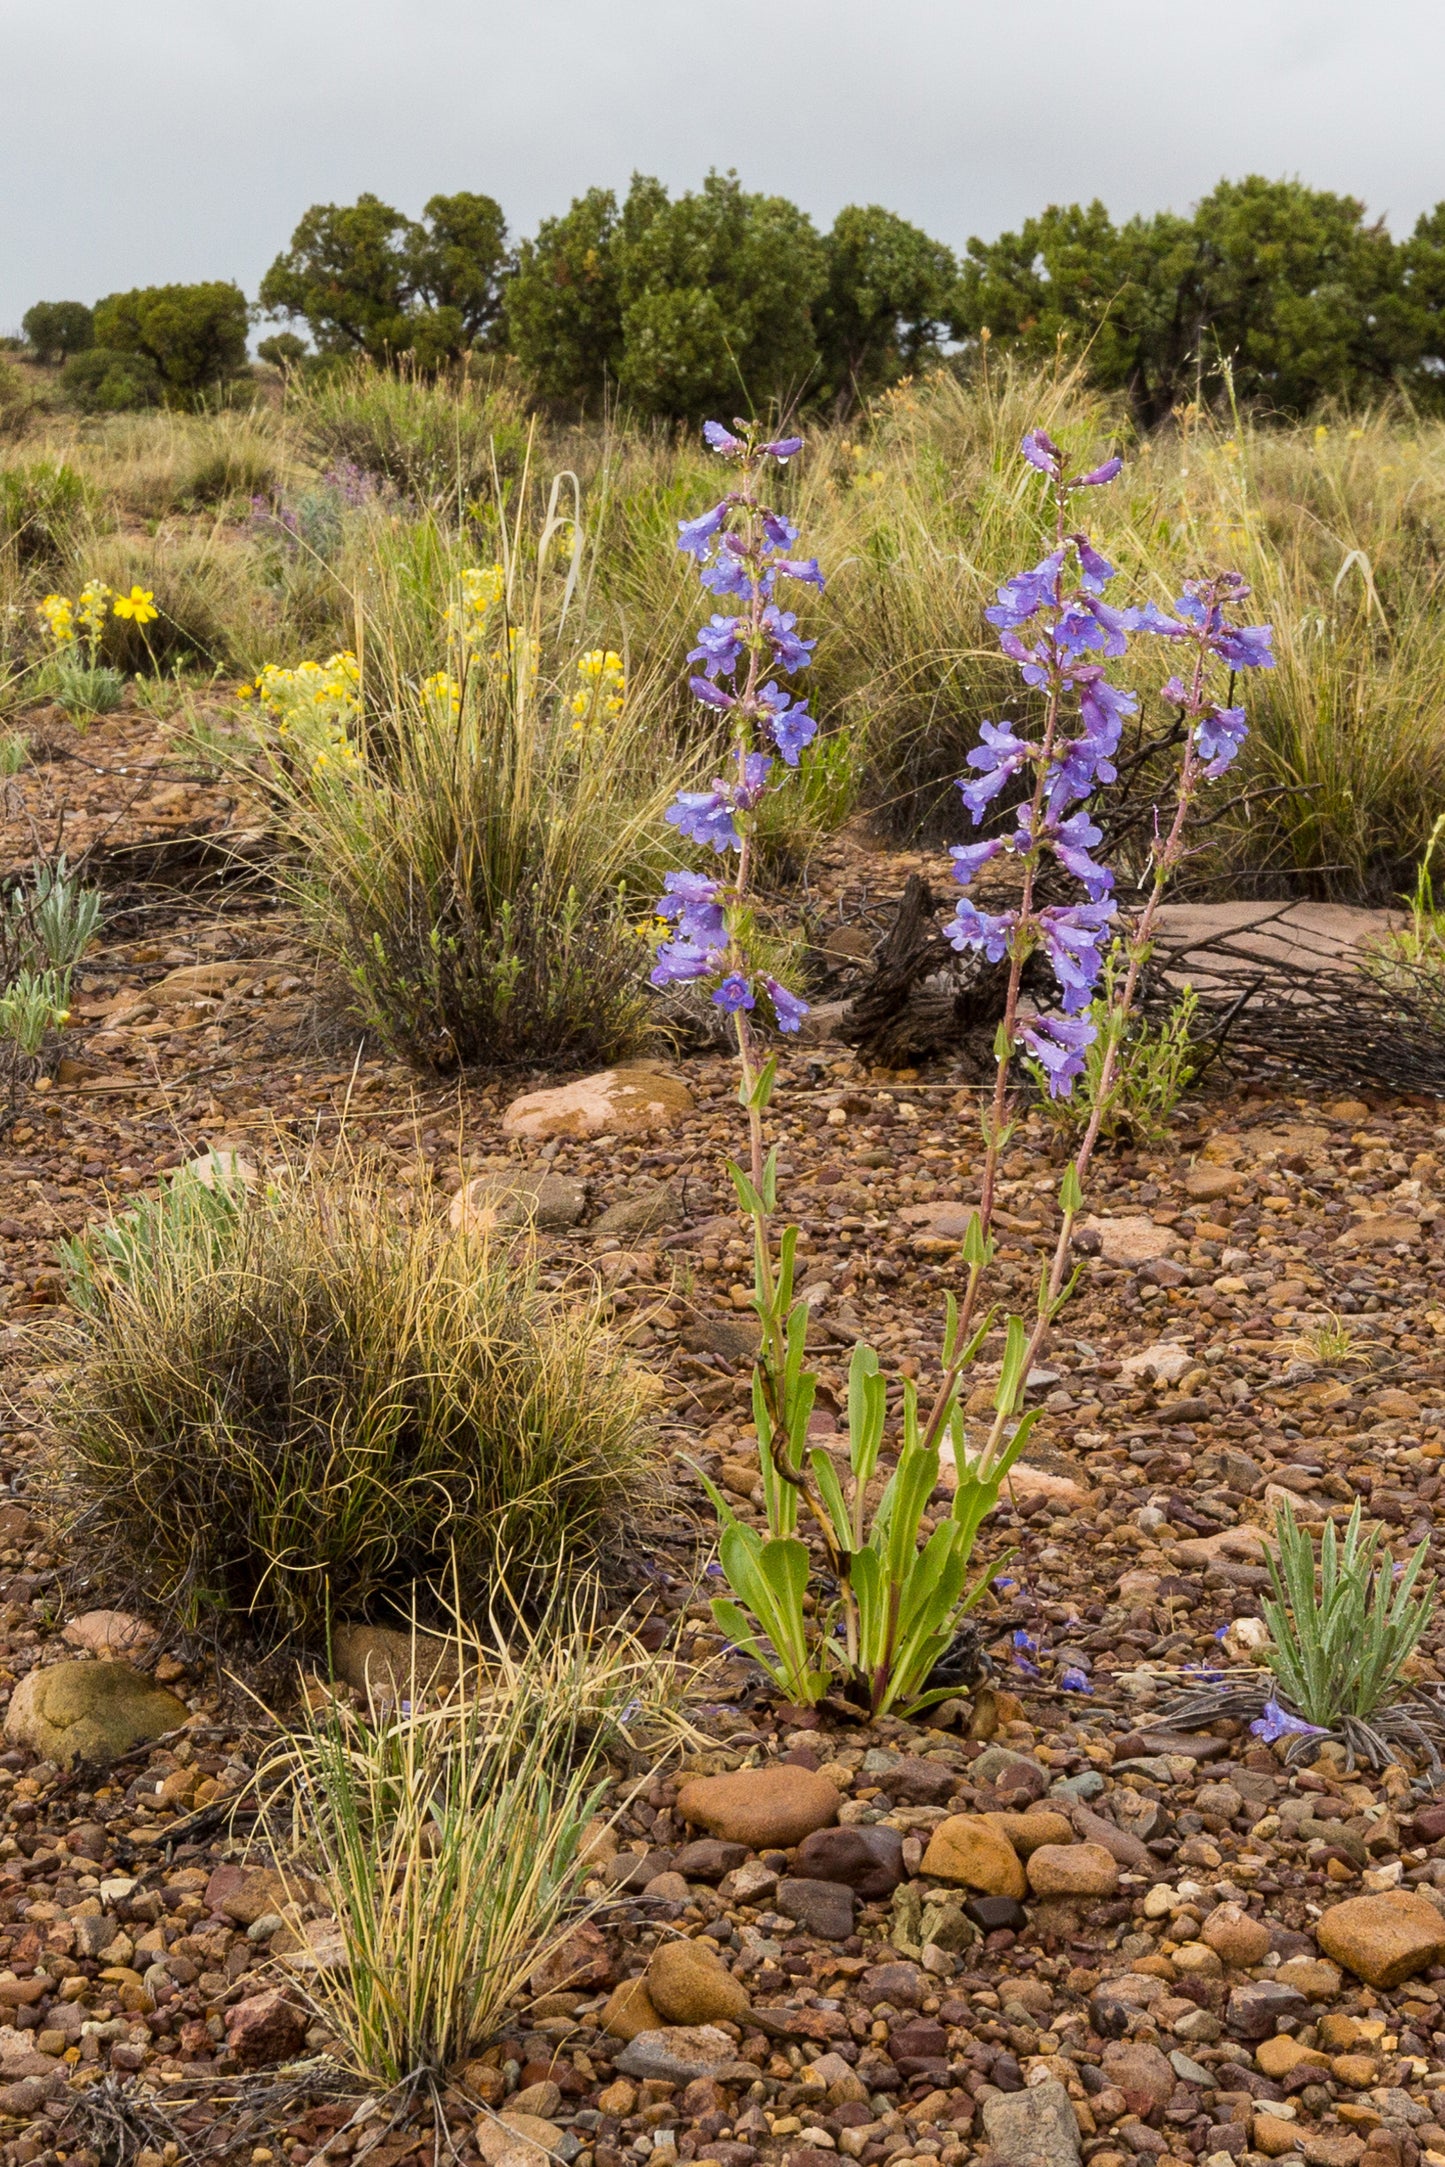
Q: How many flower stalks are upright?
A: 3